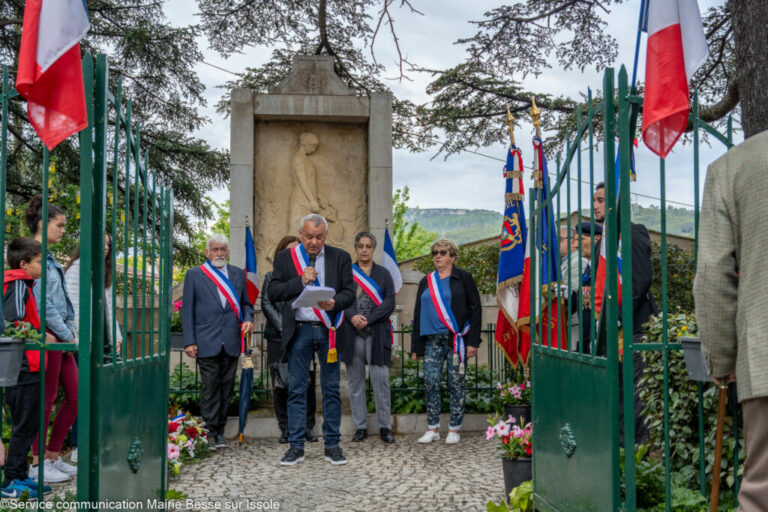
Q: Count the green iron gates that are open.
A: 2